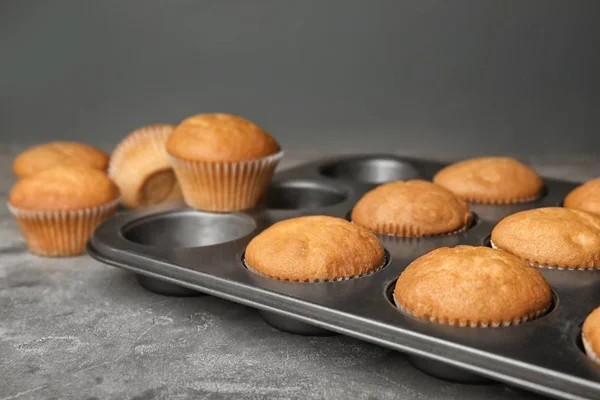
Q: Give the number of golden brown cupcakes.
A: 11